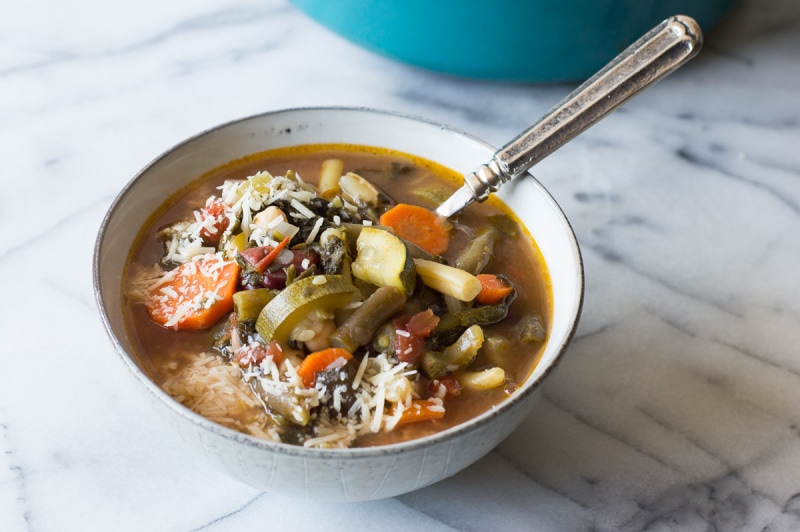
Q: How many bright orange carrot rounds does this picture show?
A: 5